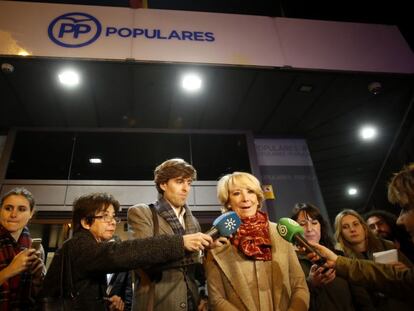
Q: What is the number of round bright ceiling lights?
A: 4